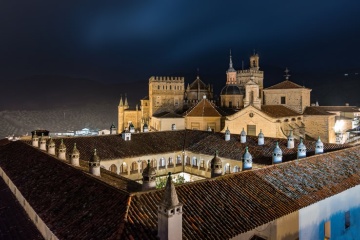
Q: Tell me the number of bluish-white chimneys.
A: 8